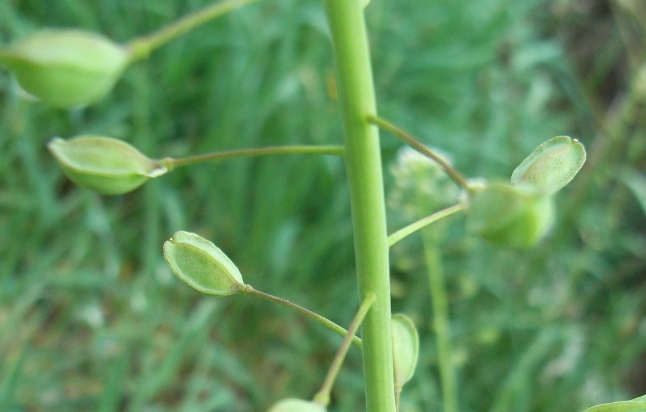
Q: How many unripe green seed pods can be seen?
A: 7